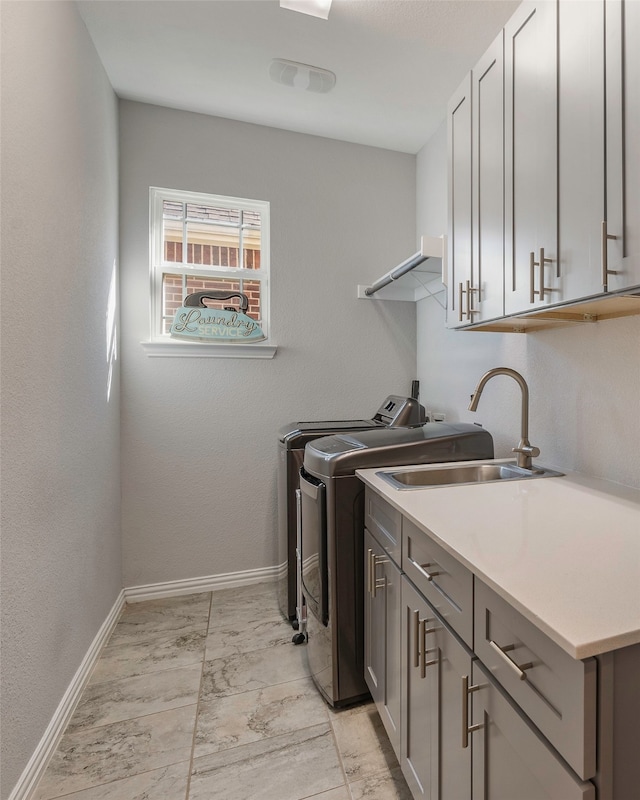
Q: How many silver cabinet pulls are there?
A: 12